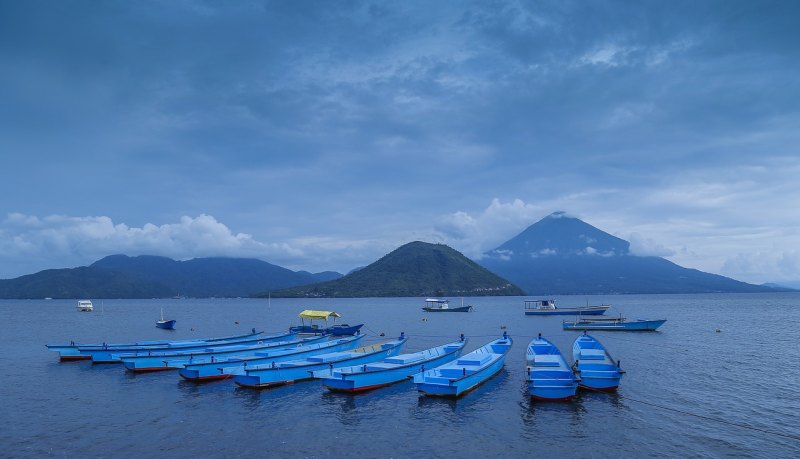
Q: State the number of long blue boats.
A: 9